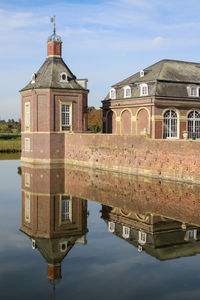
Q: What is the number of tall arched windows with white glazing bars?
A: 2